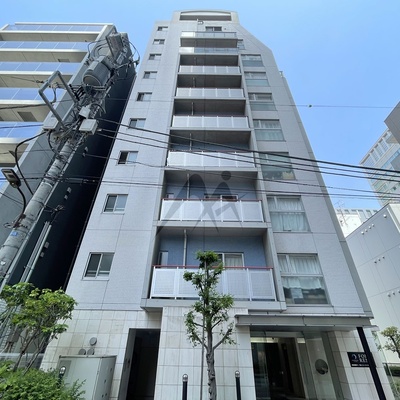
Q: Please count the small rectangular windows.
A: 9